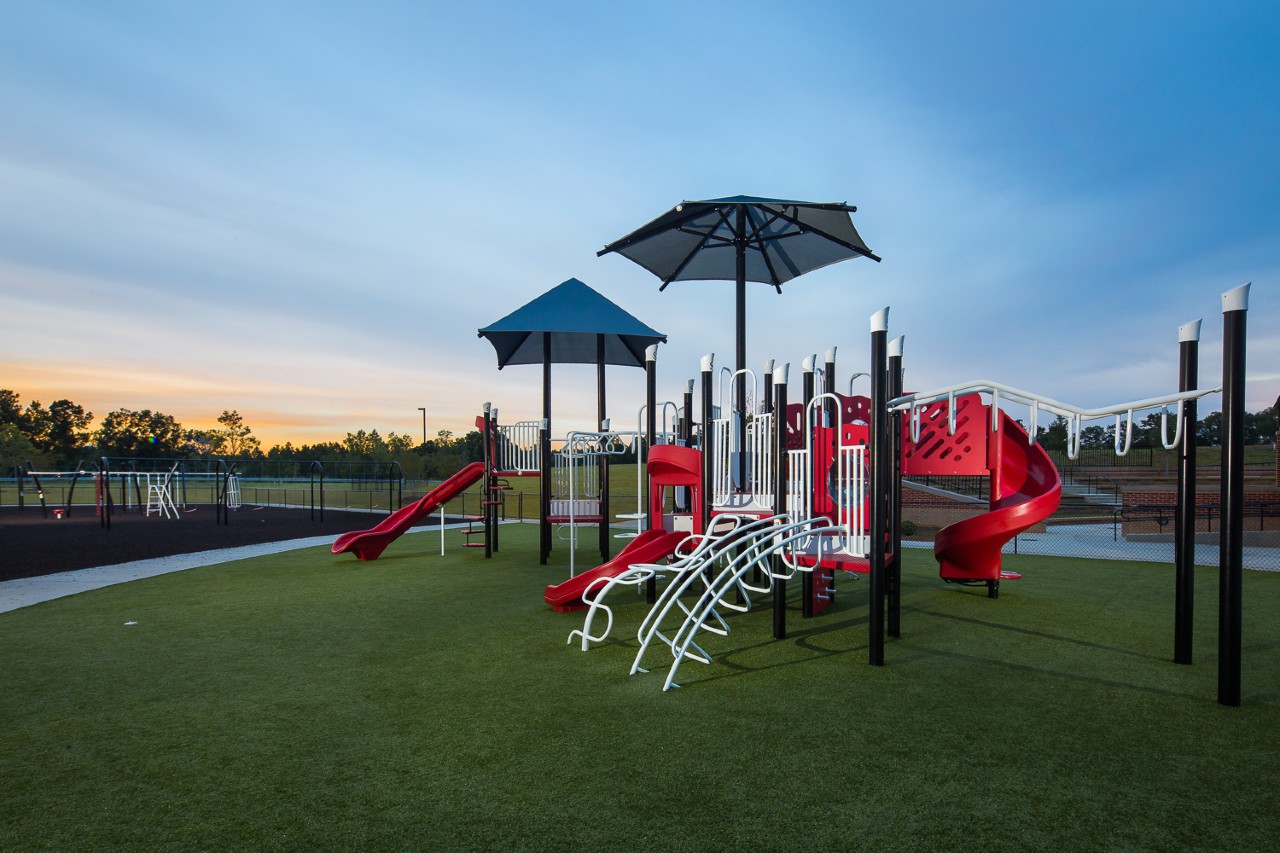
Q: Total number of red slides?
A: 3